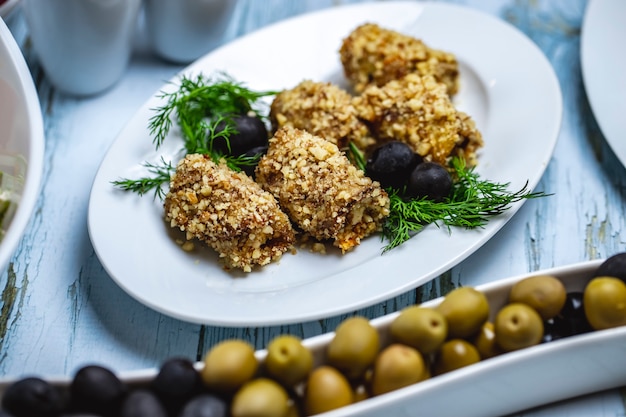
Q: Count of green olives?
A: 13